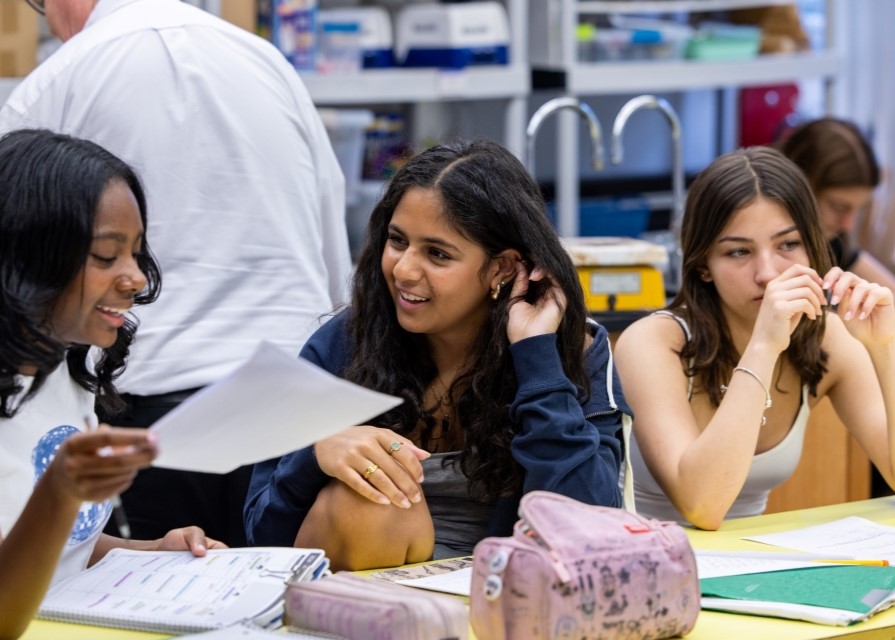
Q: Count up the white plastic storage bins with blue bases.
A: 2